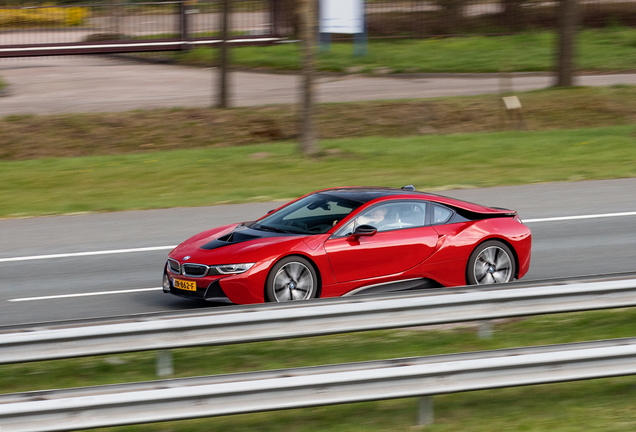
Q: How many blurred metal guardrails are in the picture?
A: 2